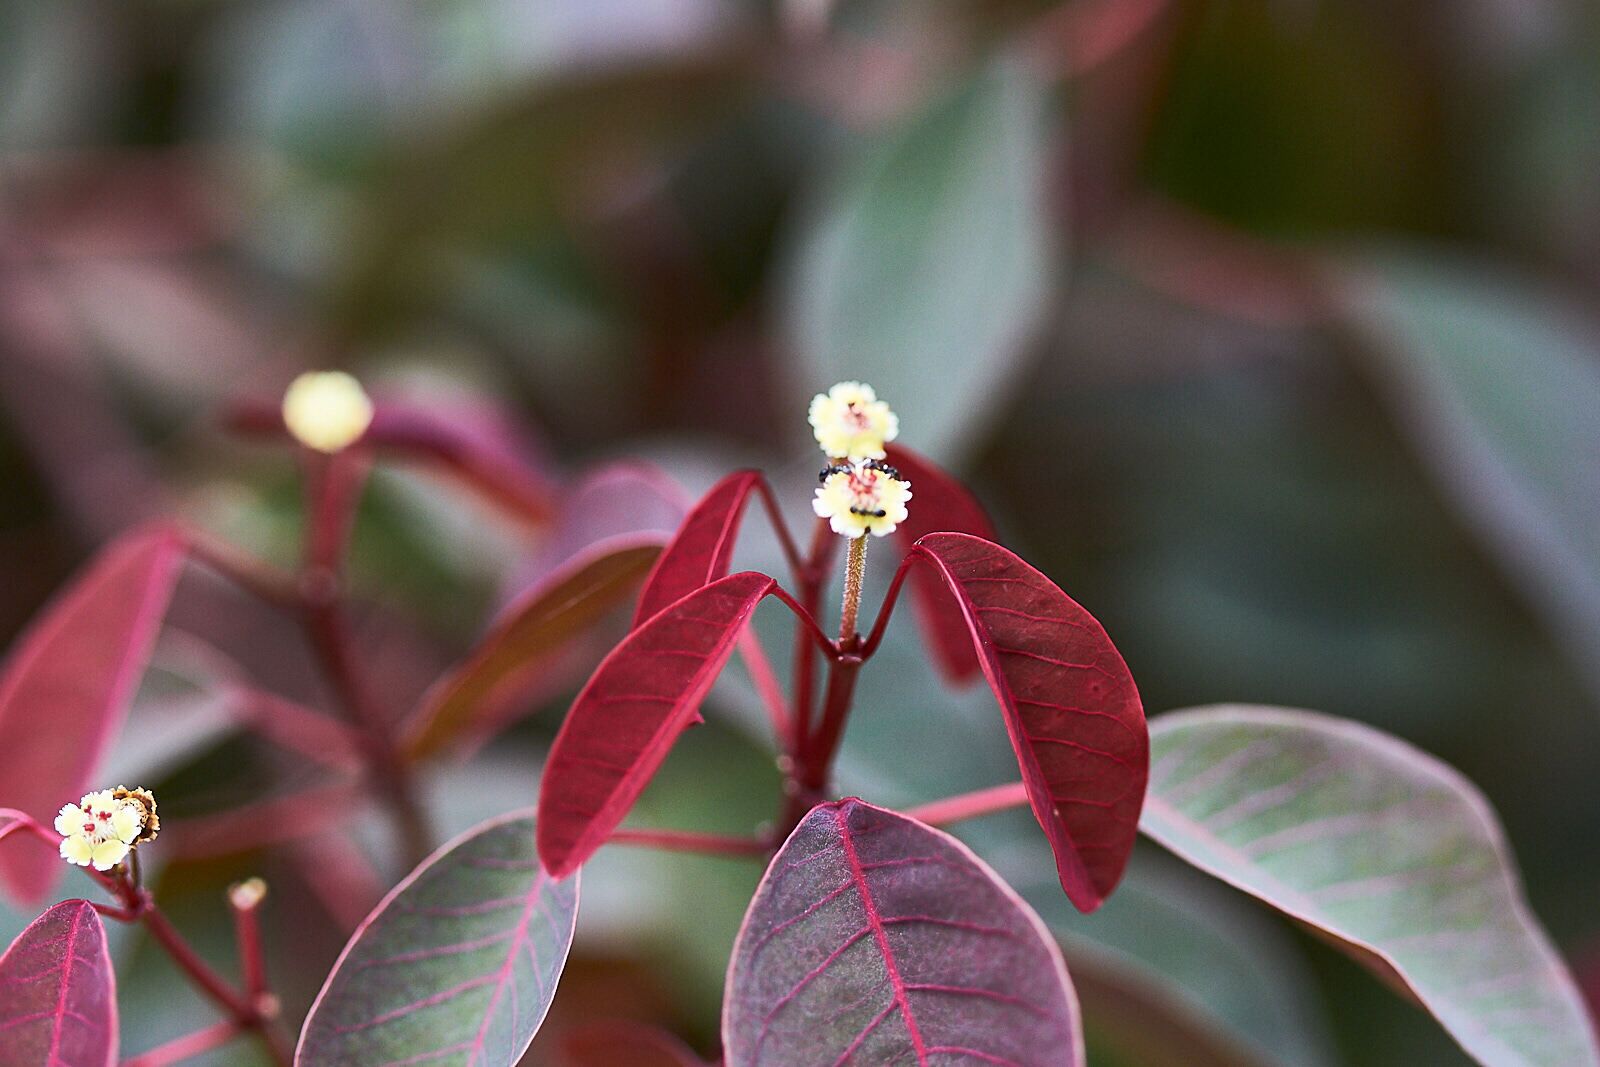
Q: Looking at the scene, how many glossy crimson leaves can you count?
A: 4